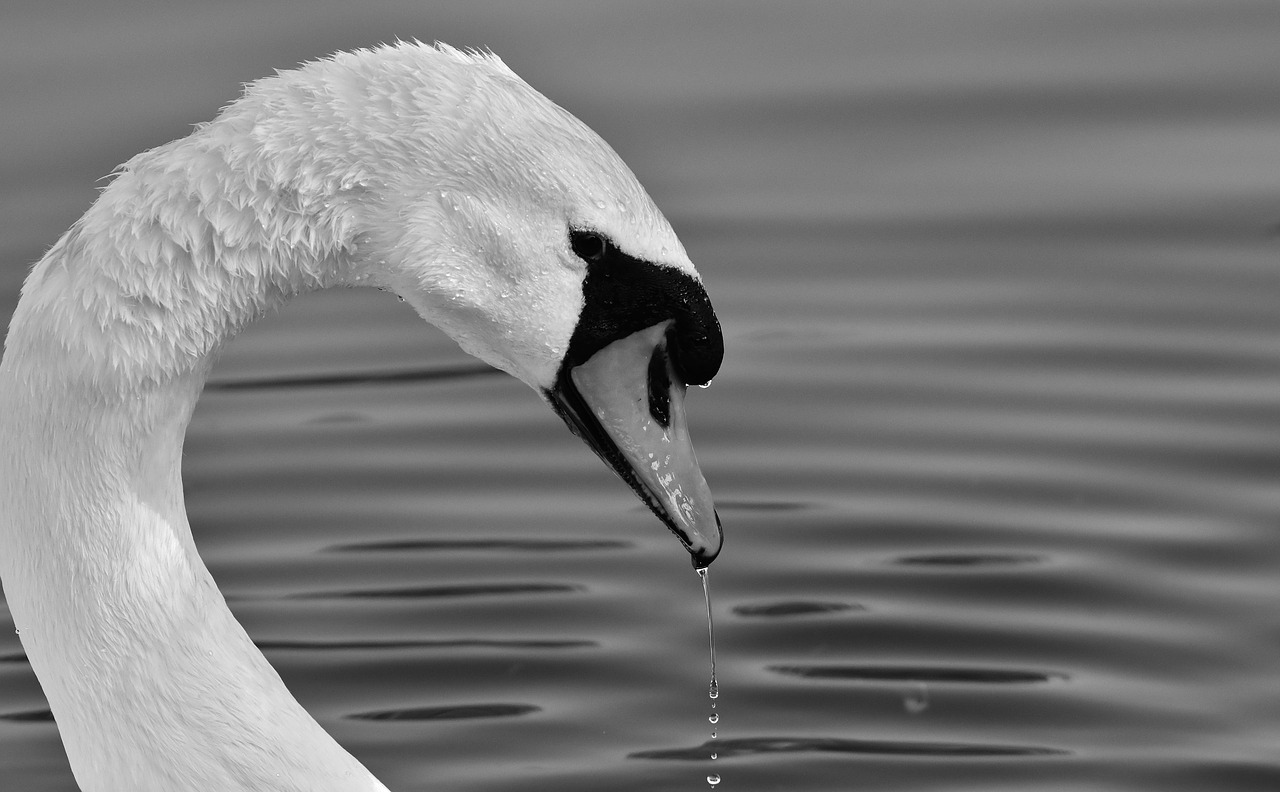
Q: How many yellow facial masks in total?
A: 0